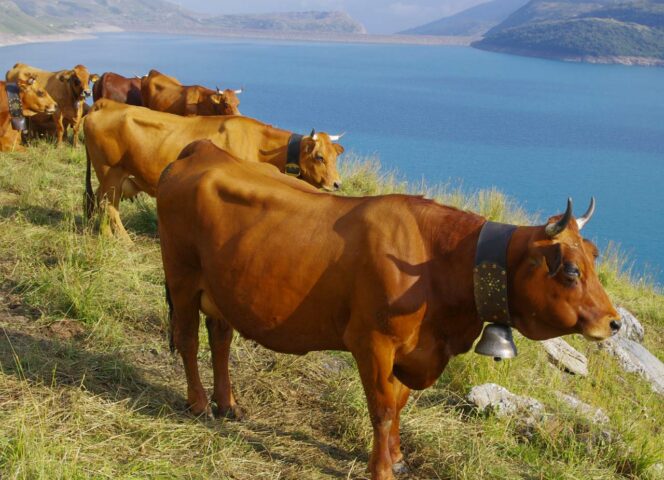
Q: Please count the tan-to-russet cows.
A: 6